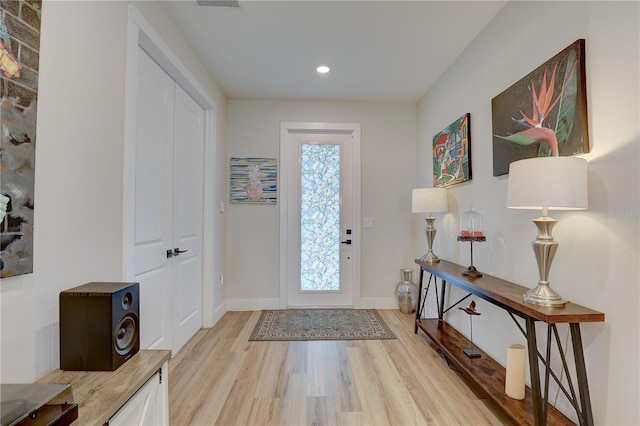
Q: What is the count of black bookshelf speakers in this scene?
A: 1